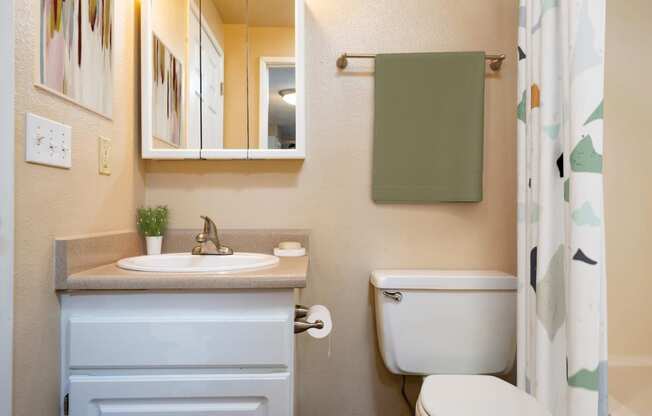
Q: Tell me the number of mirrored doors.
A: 3